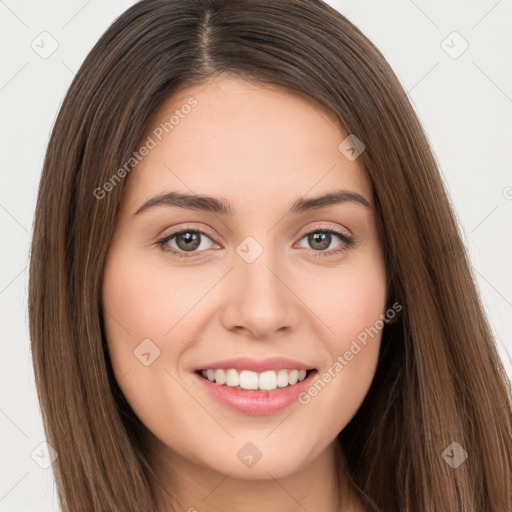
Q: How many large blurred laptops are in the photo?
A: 0